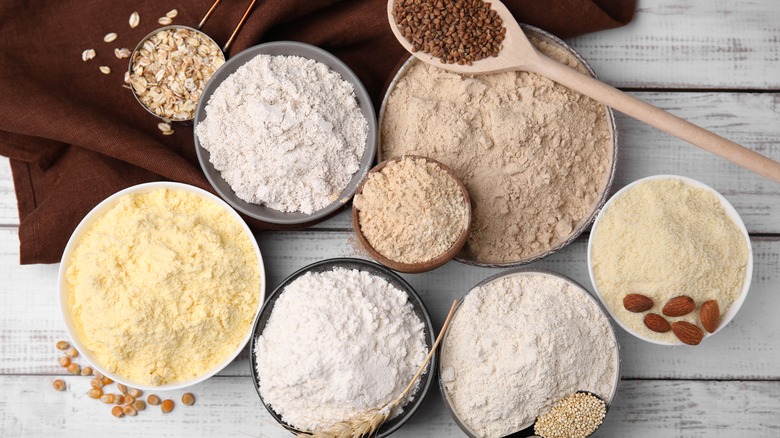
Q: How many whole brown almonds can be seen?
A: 5